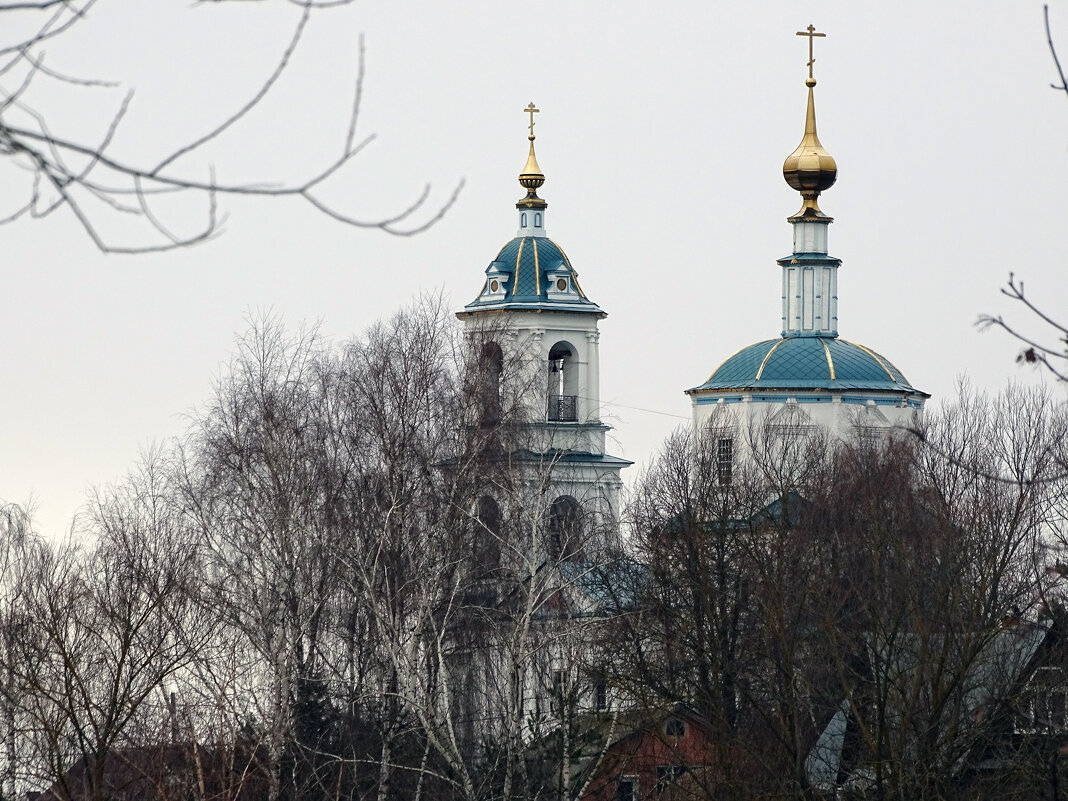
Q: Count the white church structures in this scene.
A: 2